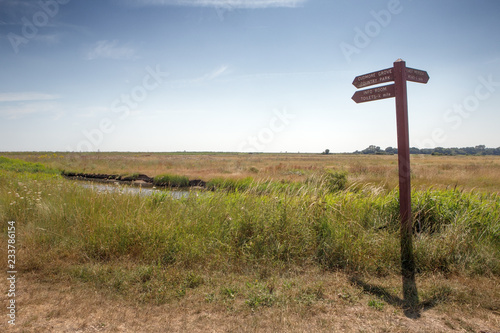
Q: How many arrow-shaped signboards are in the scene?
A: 3